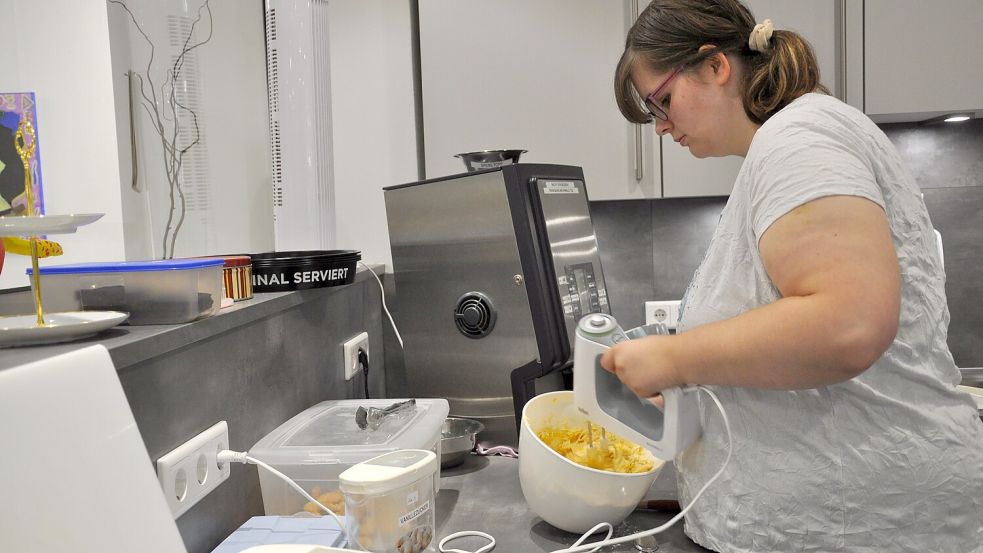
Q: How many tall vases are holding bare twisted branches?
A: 1